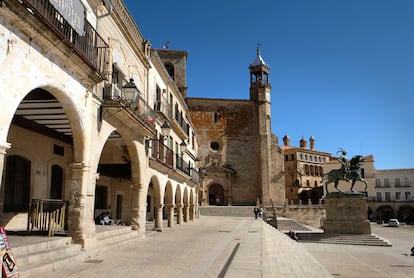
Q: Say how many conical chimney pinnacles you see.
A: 3